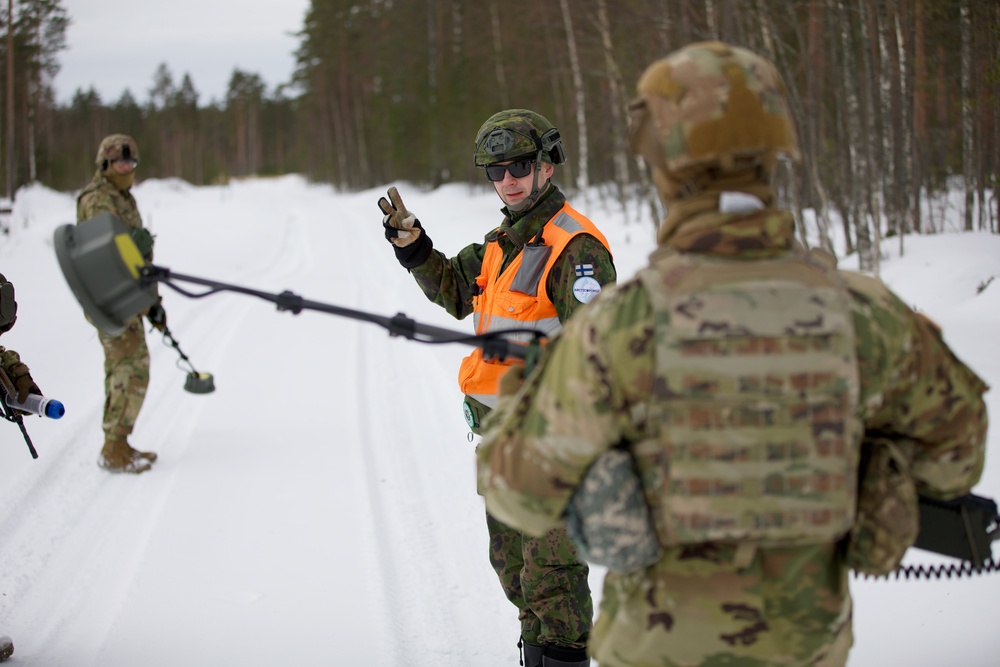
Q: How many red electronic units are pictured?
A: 0